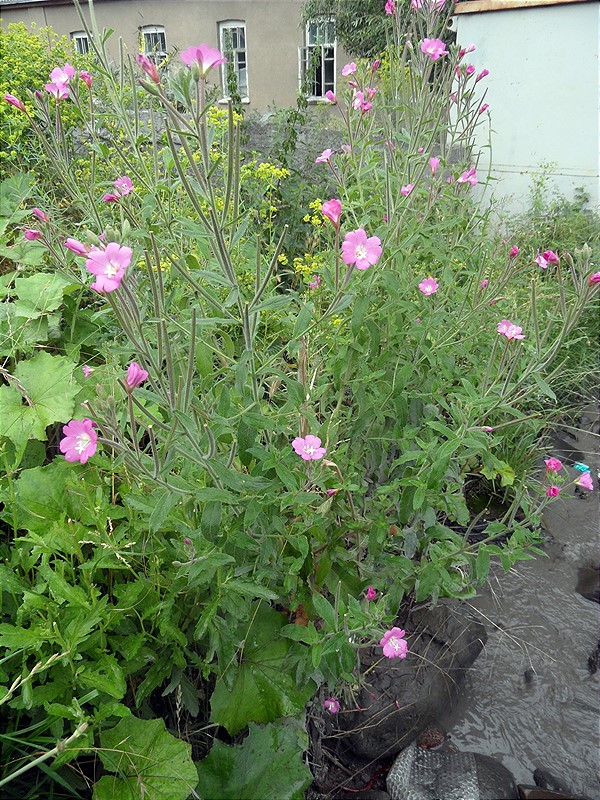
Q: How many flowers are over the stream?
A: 3